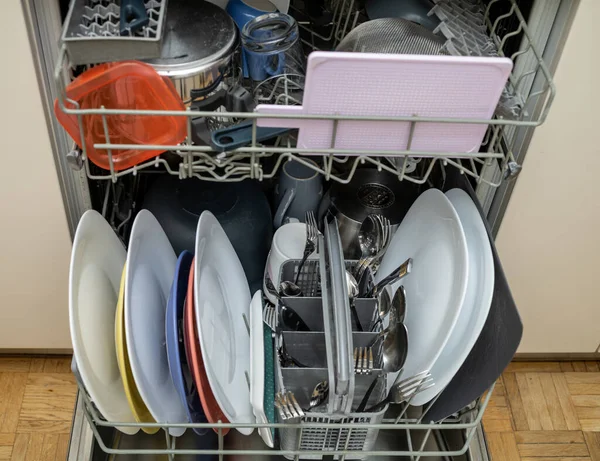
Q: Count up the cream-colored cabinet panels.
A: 2